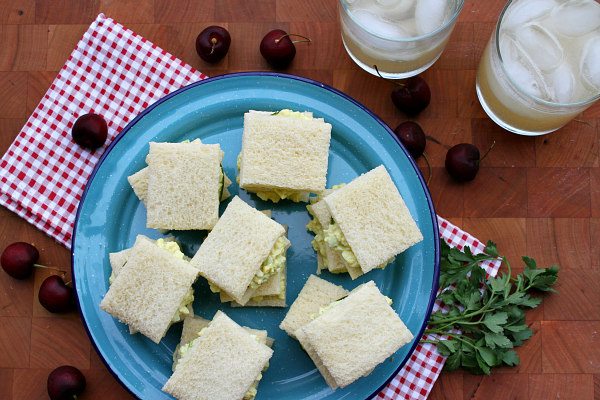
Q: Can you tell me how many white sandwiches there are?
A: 7